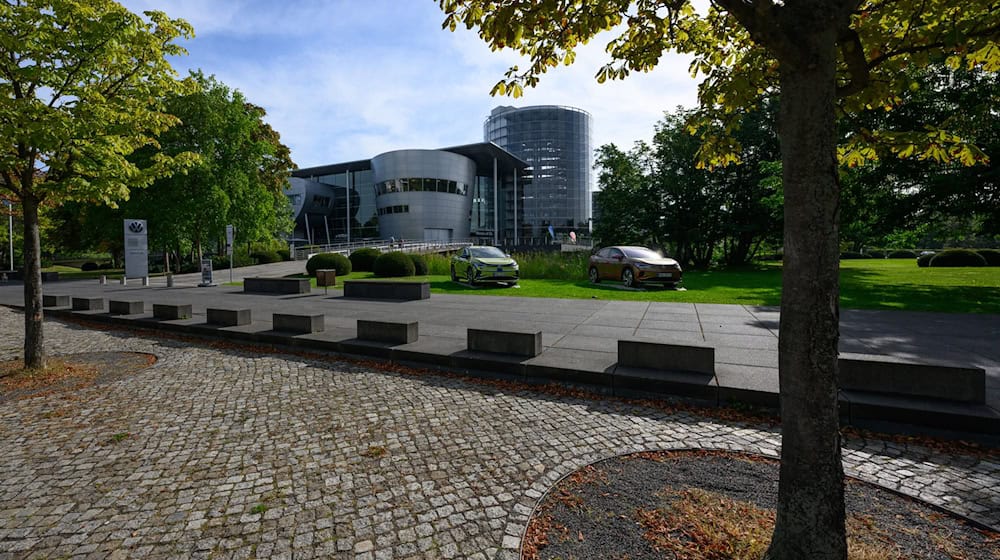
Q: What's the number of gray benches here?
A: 12